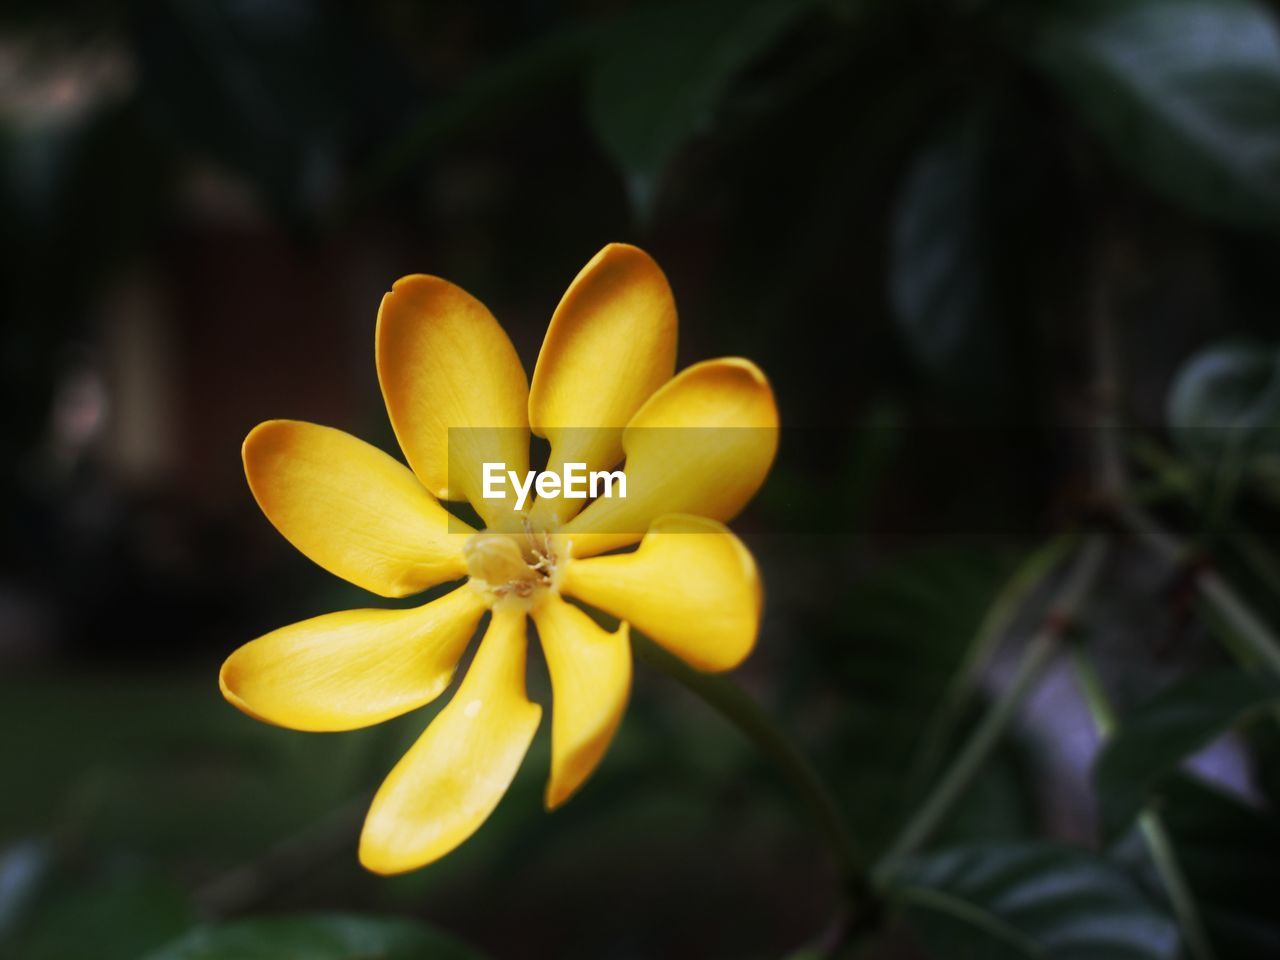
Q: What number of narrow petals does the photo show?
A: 8